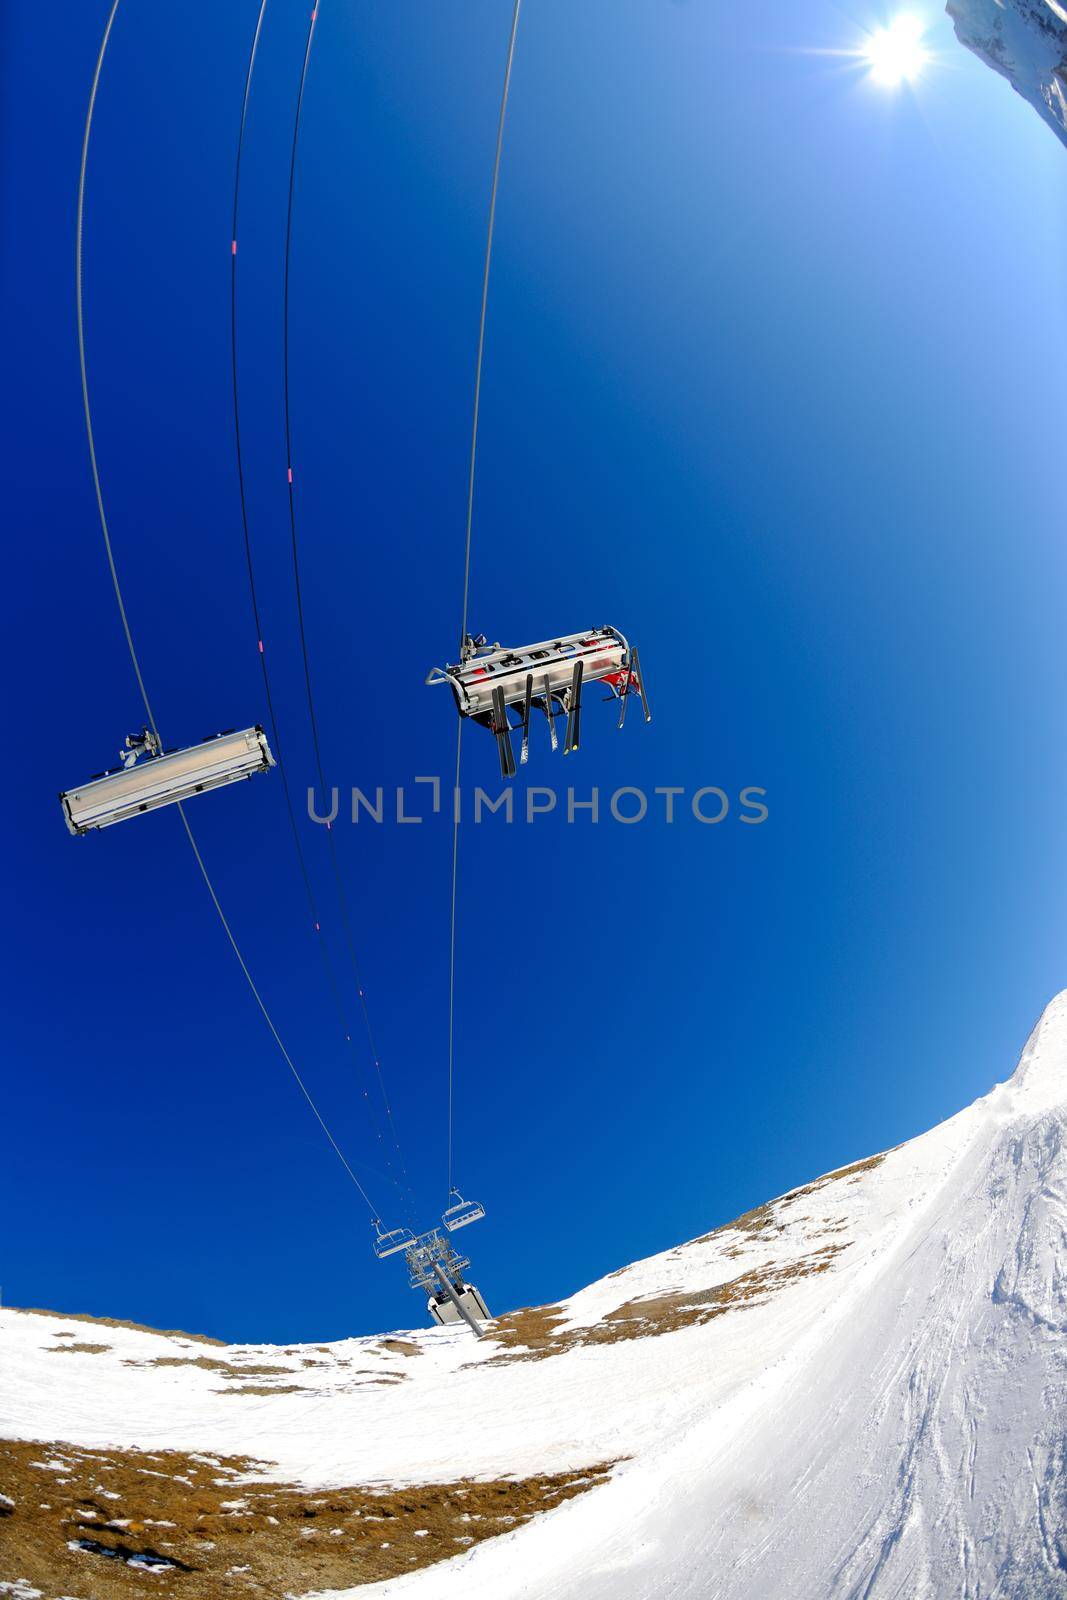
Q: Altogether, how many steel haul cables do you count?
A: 2